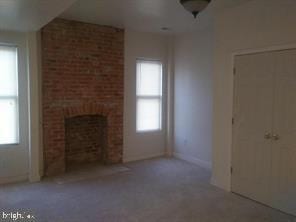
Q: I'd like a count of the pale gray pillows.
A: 0